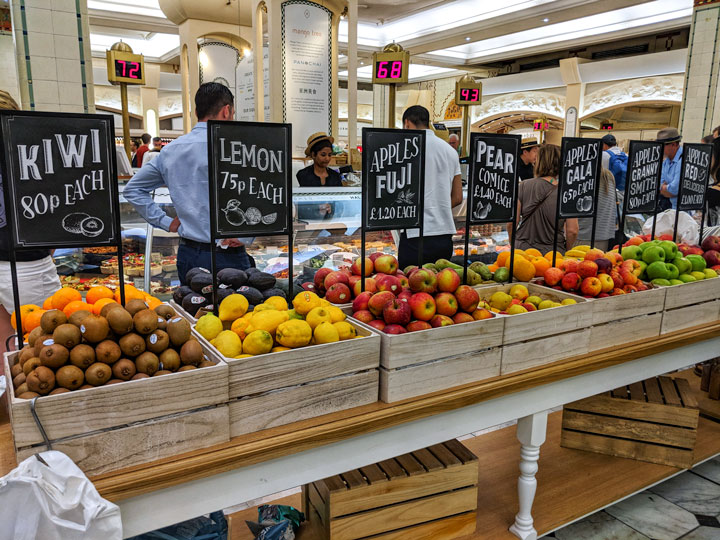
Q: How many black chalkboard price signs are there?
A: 7